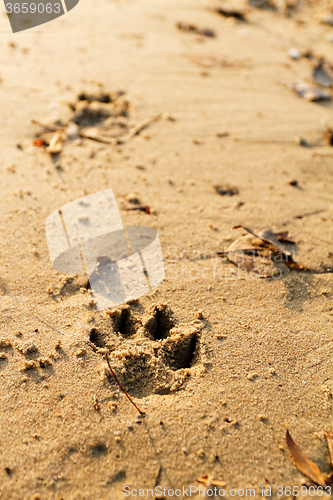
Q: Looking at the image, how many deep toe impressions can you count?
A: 4